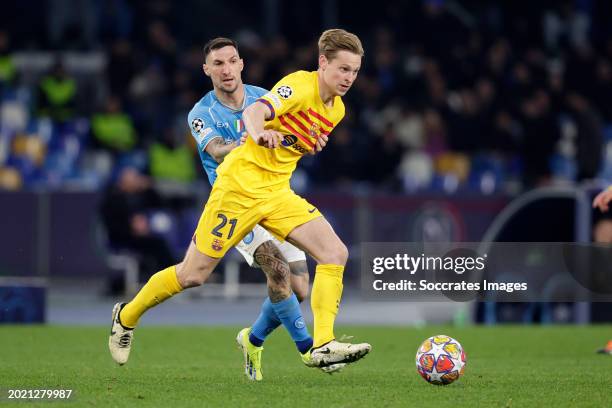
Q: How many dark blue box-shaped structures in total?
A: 1